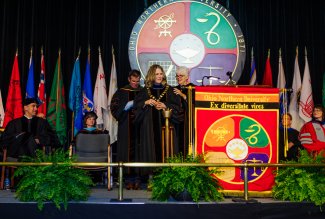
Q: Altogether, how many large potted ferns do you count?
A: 3